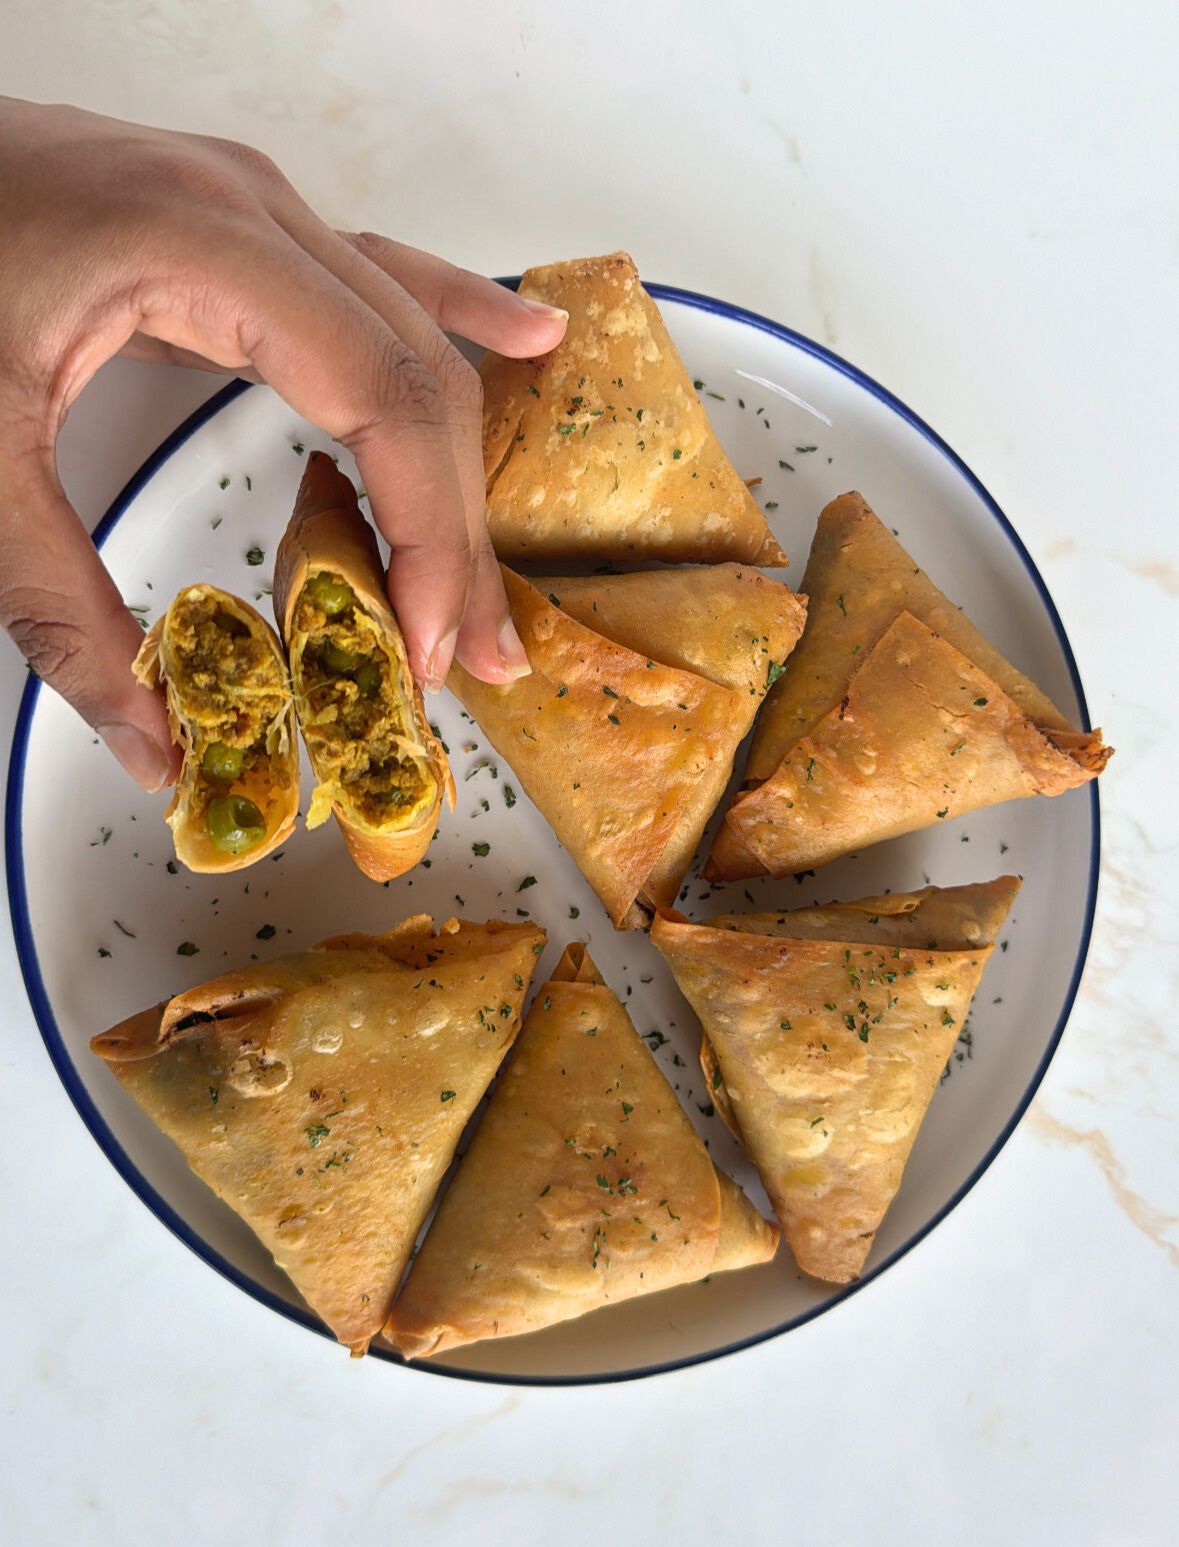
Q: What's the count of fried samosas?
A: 7